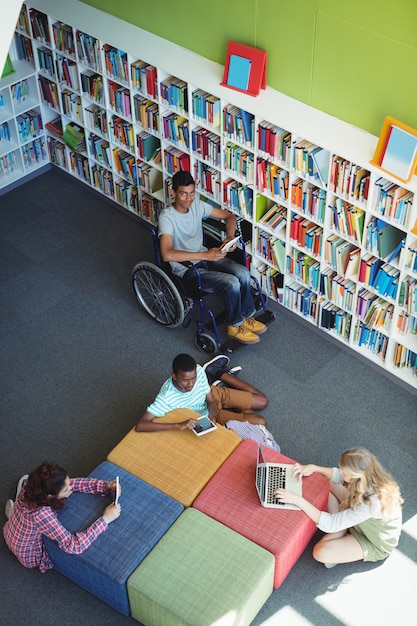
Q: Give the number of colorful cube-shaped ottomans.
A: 4